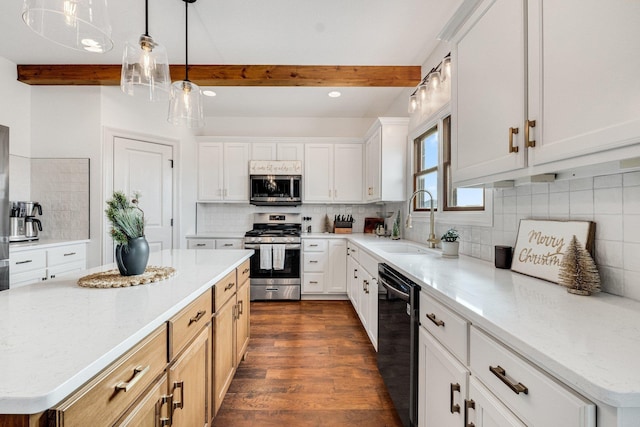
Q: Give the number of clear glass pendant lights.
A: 3